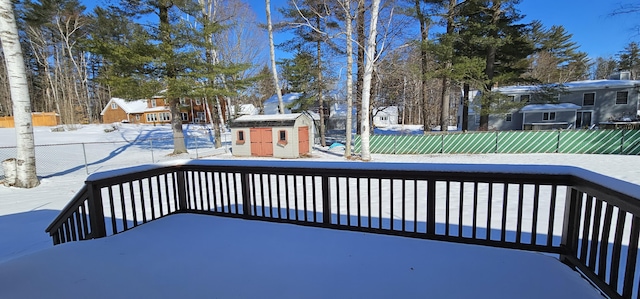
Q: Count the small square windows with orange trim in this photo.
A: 2